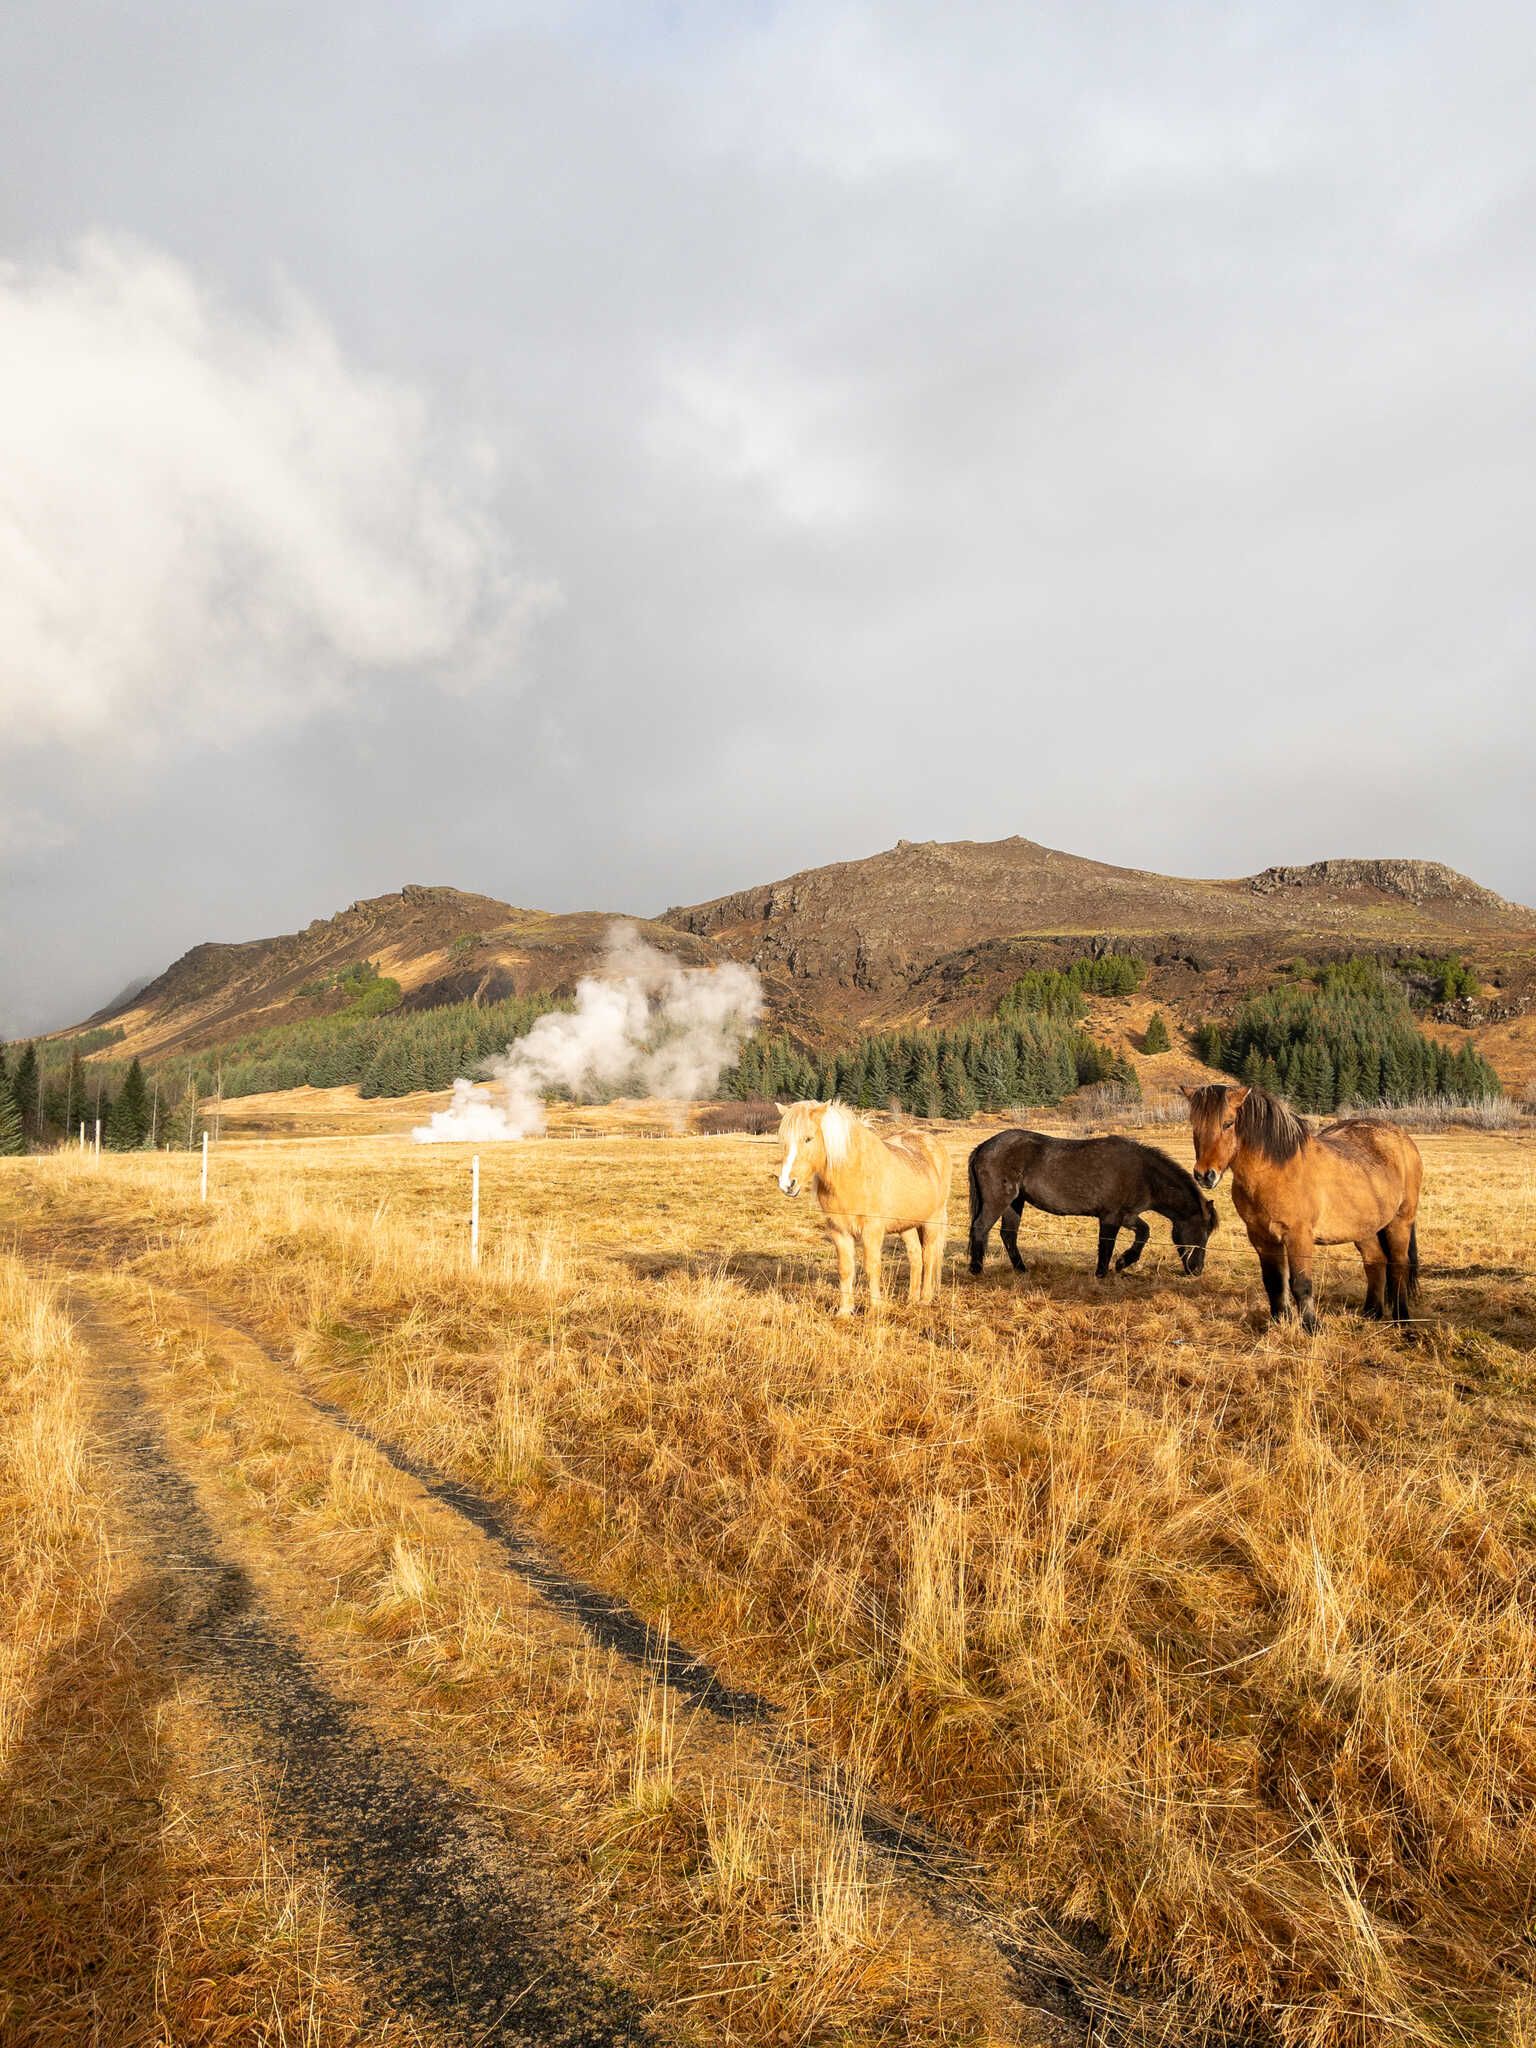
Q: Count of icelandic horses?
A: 3